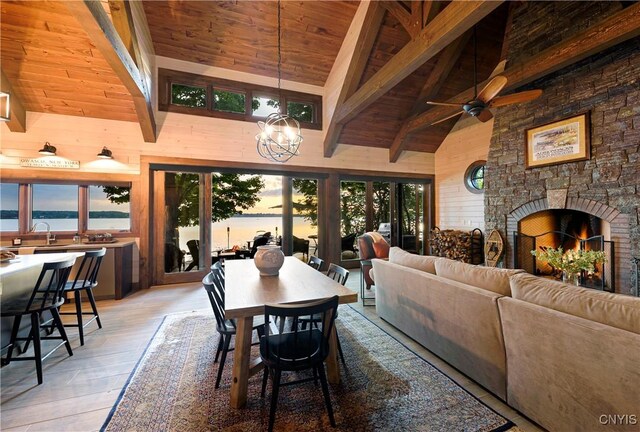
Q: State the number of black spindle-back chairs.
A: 7